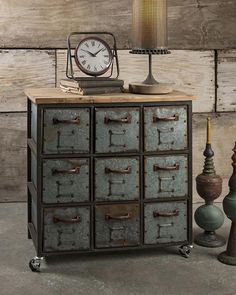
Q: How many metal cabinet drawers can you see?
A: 9